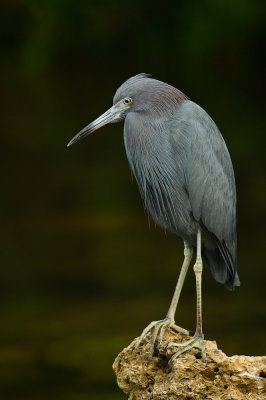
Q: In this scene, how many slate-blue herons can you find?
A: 1